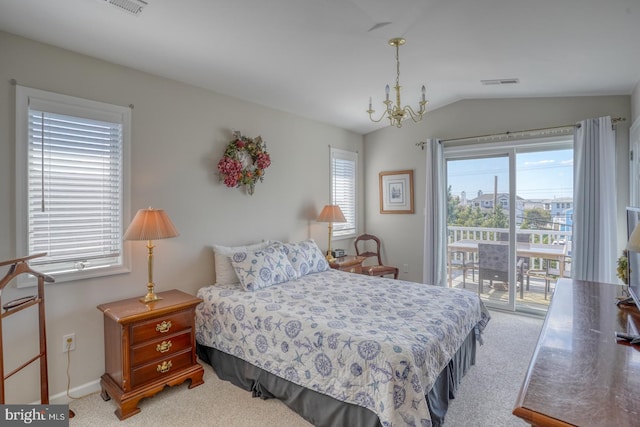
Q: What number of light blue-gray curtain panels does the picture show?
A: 2